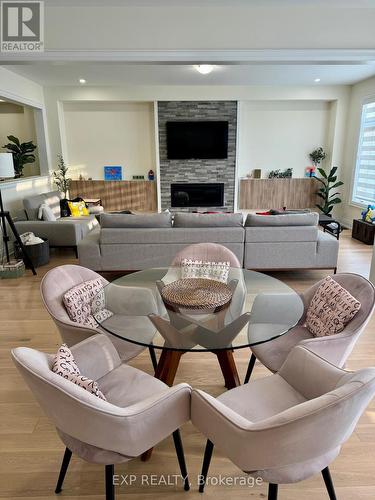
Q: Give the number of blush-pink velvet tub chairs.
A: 5